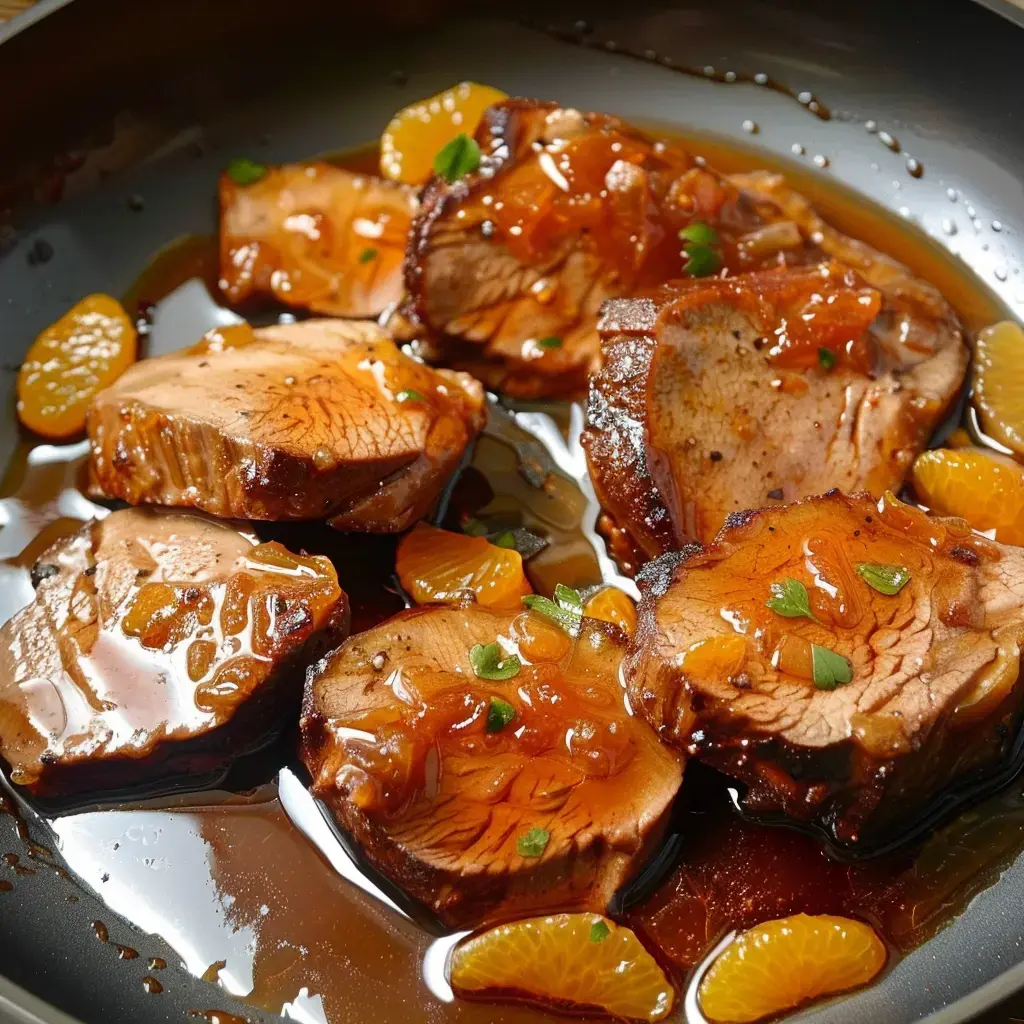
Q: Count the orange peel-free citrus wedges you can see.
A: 8